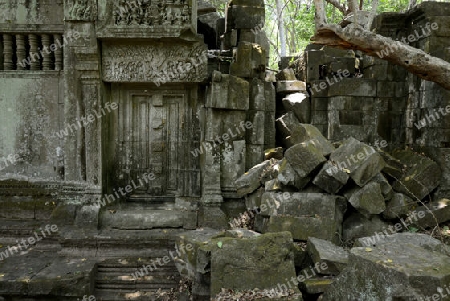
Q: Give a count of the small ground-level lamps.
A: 0